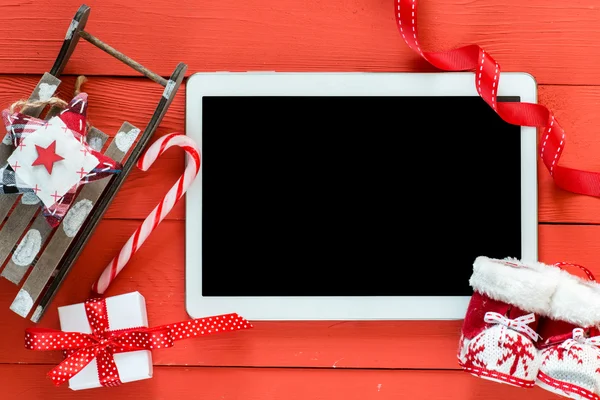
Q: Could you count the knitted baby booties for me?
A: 2